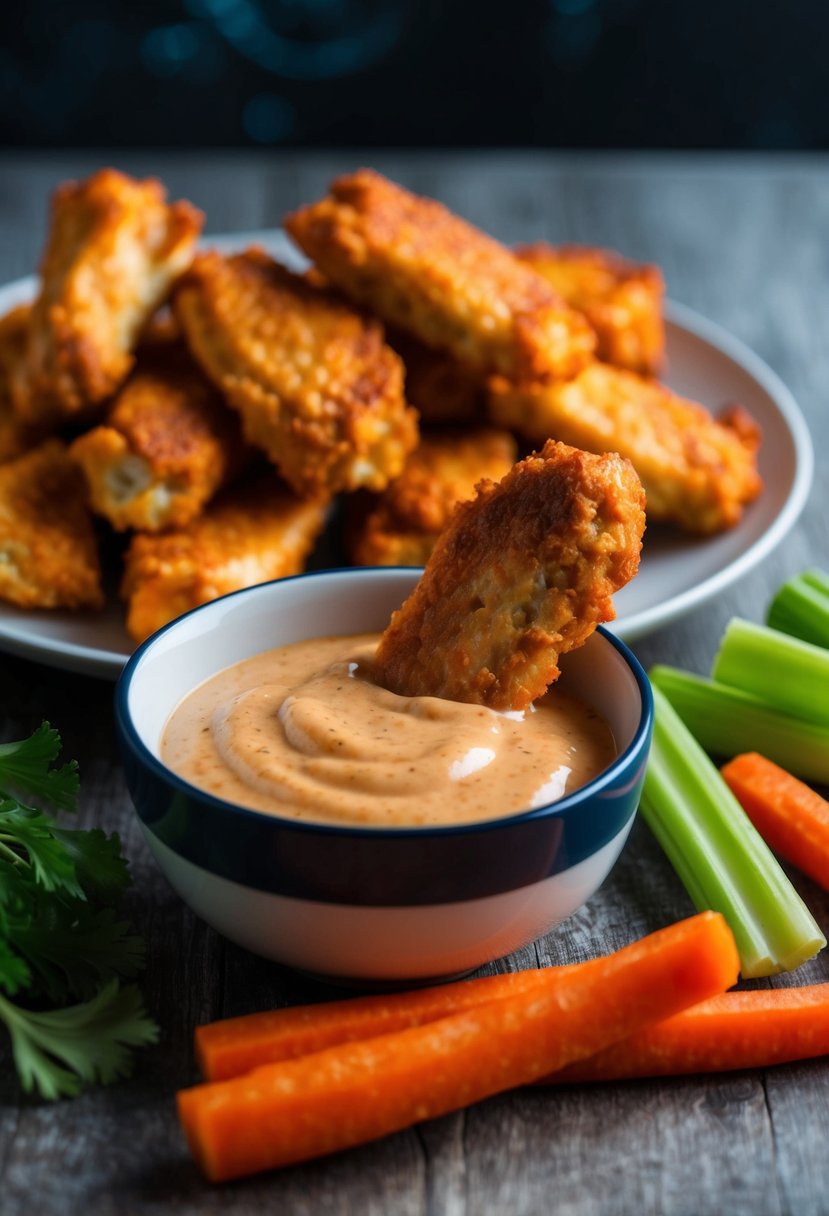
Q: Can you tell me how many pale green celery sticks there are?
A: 4